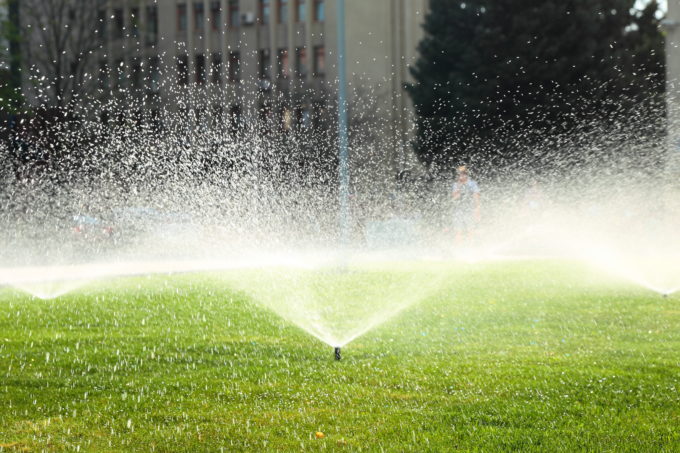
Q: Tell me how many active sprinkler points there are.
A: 3